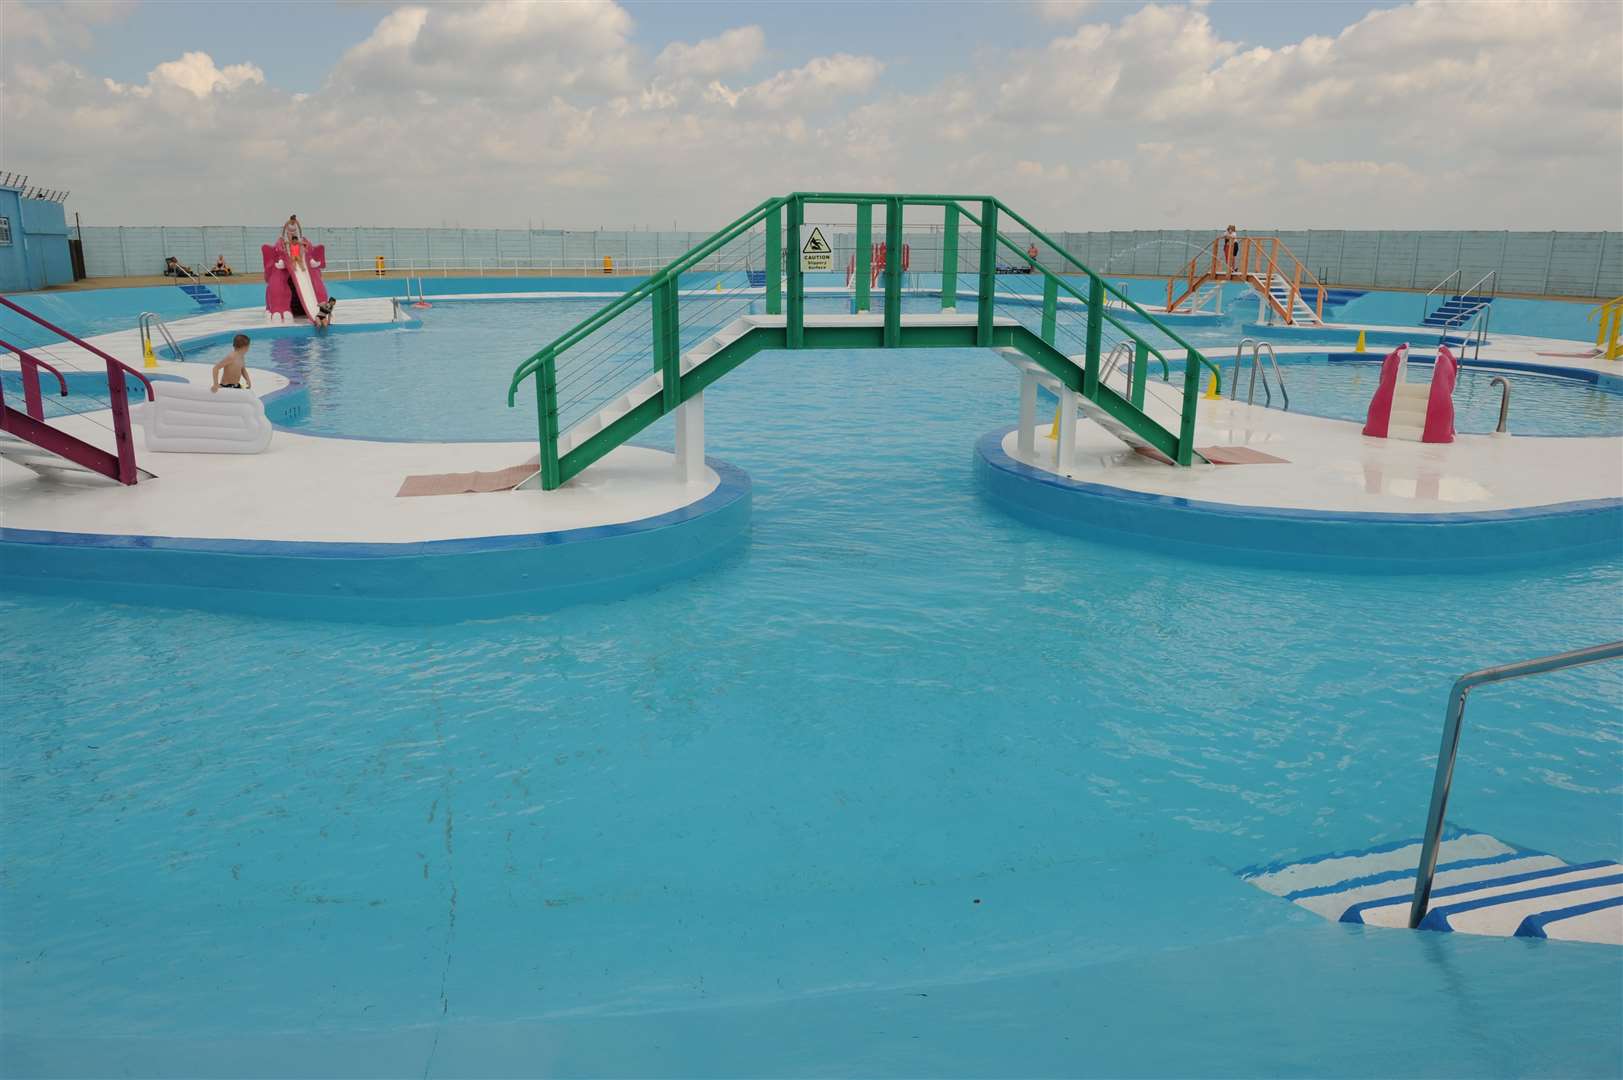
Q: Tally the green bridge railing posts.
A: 13